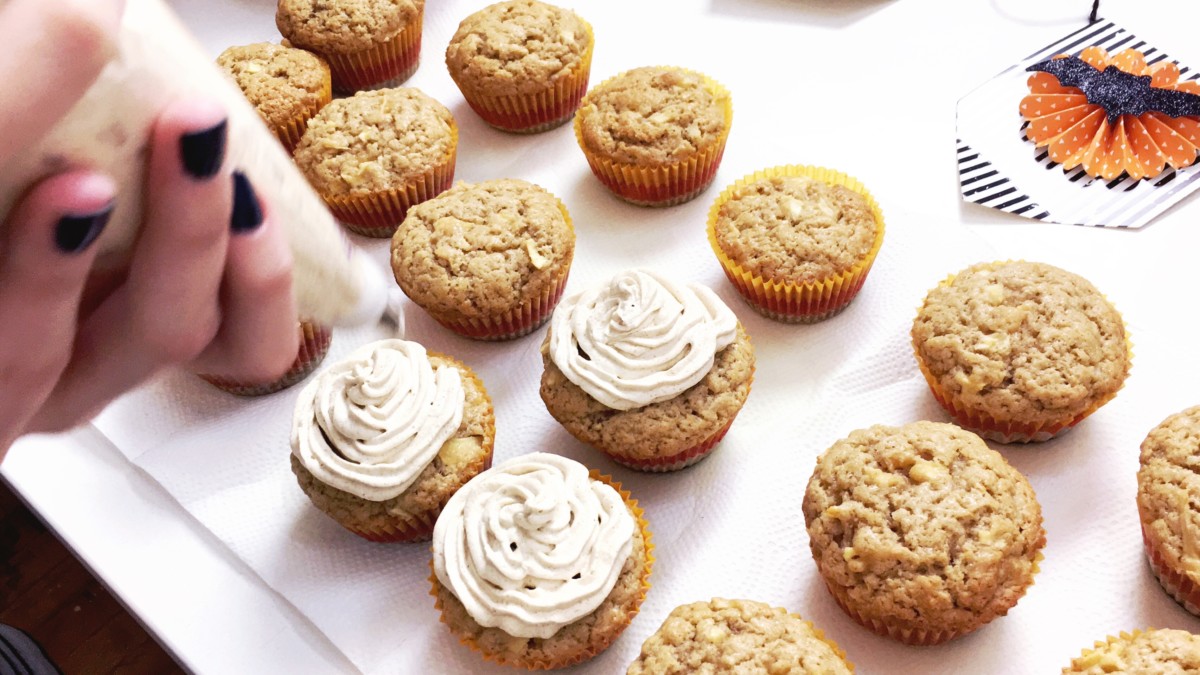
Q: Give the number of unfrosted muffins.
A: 12